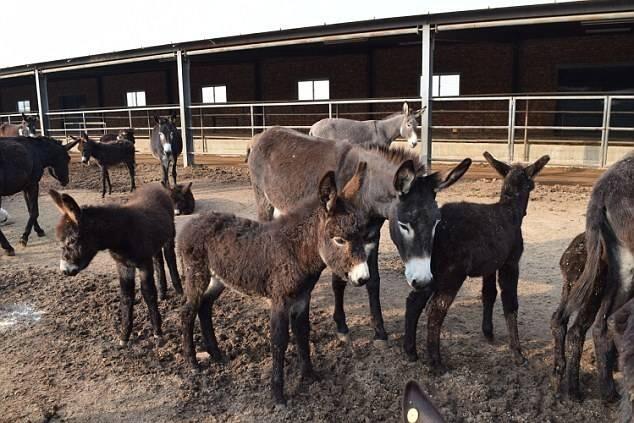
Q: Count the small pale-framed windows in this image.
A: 5